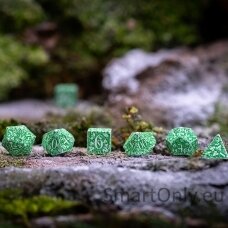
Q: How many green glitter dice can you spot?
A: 7